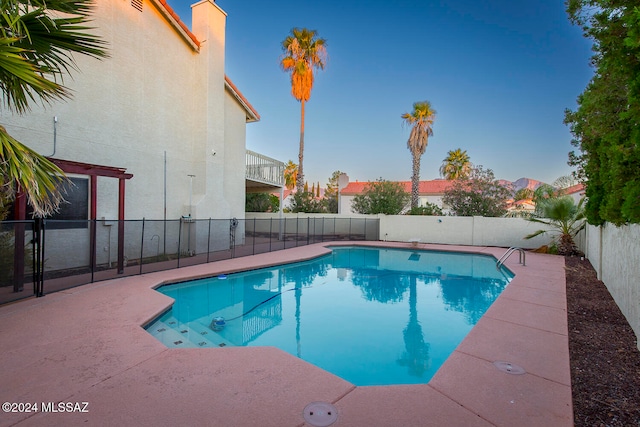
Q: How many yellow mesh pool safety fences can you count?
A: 0